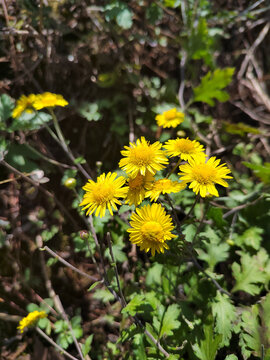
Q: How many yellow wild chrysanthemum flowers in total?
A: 11